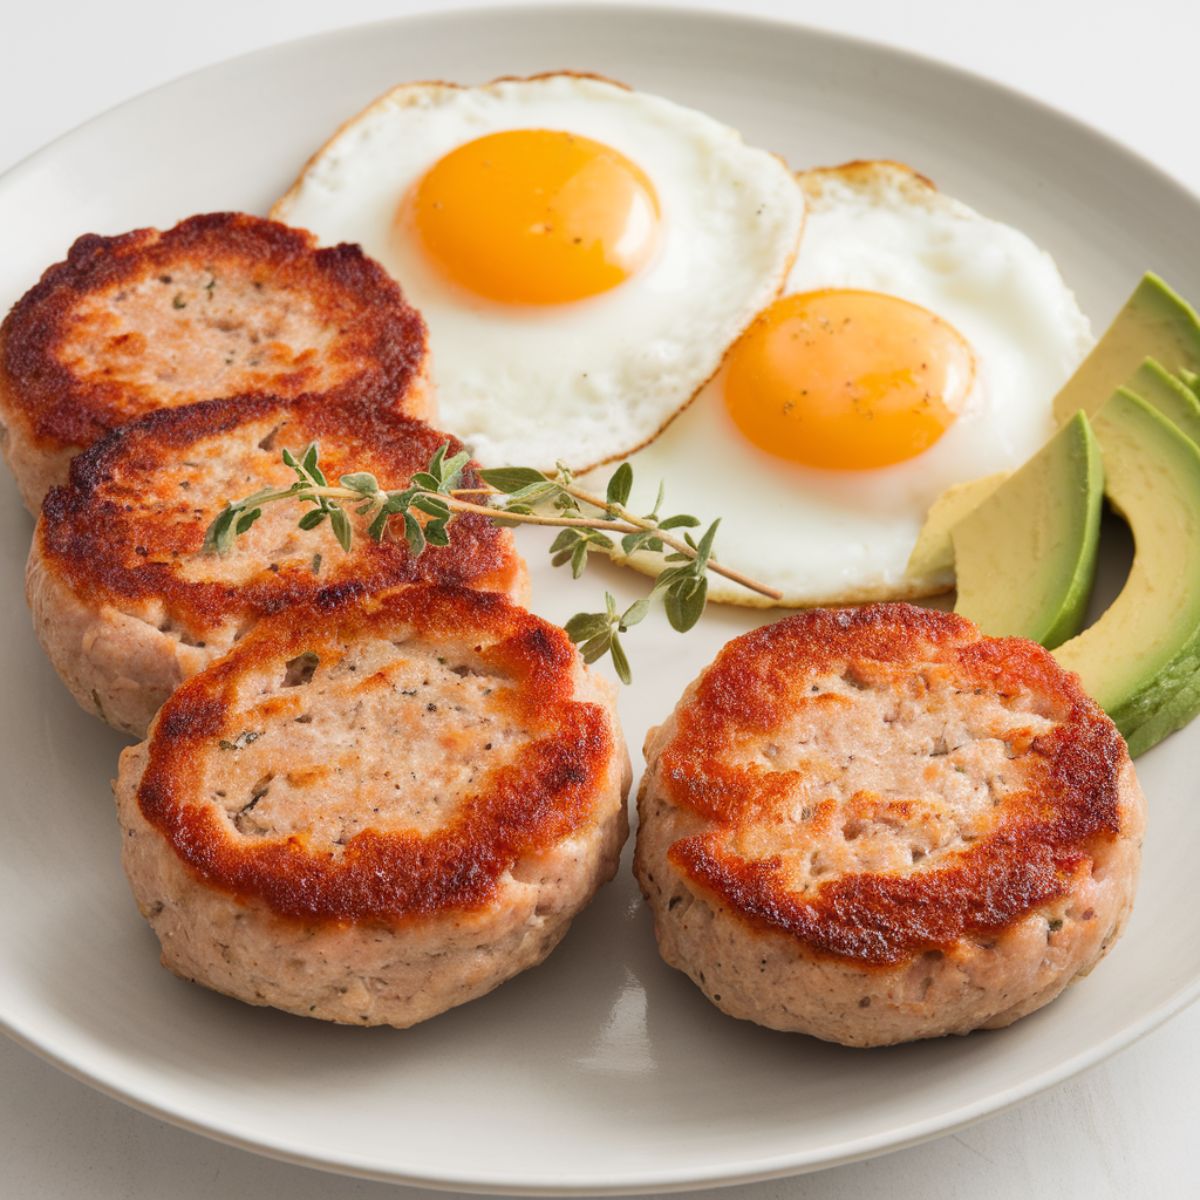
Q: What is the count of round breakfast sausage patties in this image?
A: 4